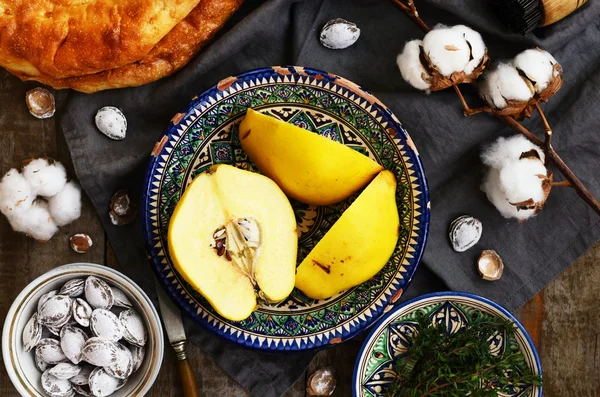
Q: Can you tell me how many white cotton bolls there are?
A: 4